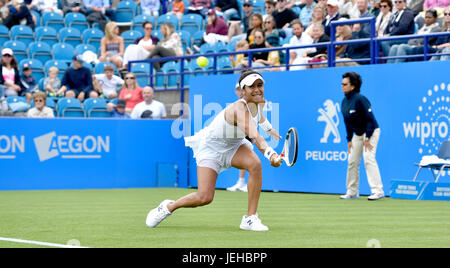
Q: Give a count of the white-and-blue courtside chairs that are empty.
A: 1